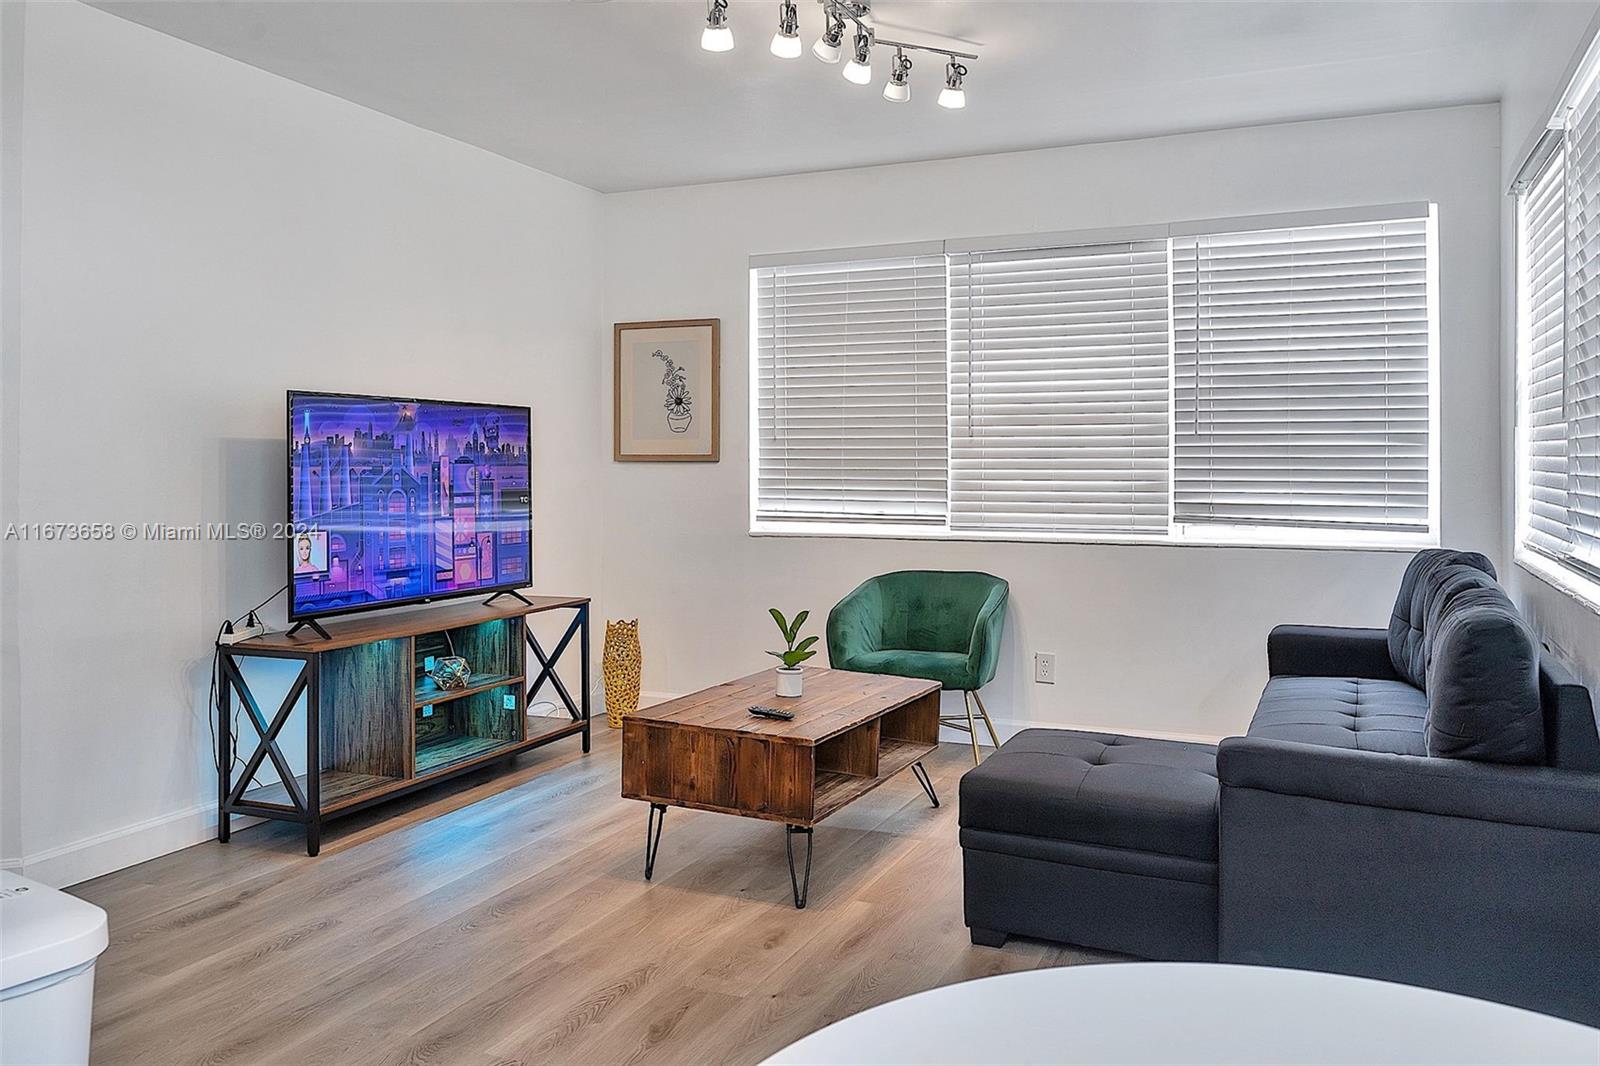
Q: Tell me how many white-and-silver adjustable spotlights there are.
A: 6